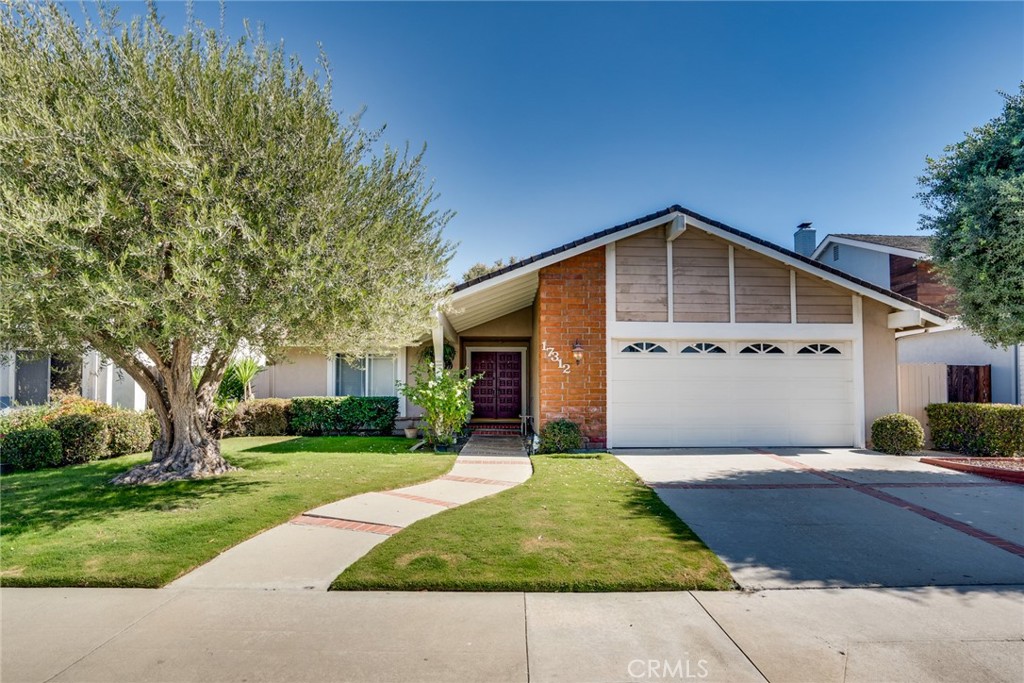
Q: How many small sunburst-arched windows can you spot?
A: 4